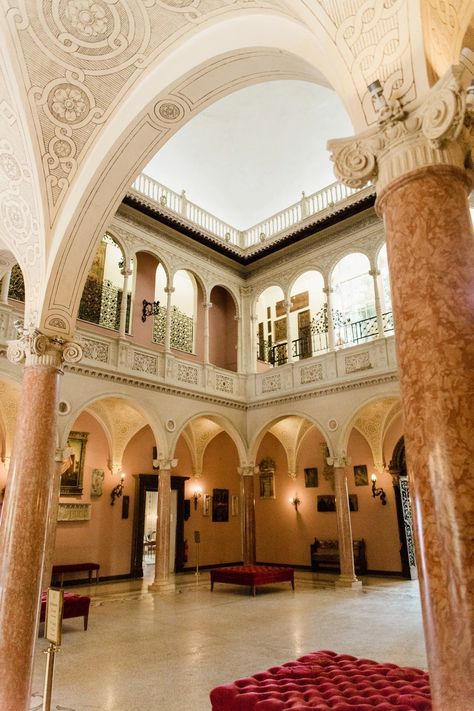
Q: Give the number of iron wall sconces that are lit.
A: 4